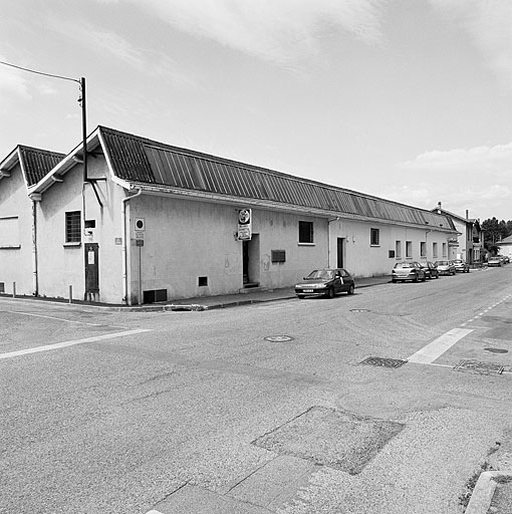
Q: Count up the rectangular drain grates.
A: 2